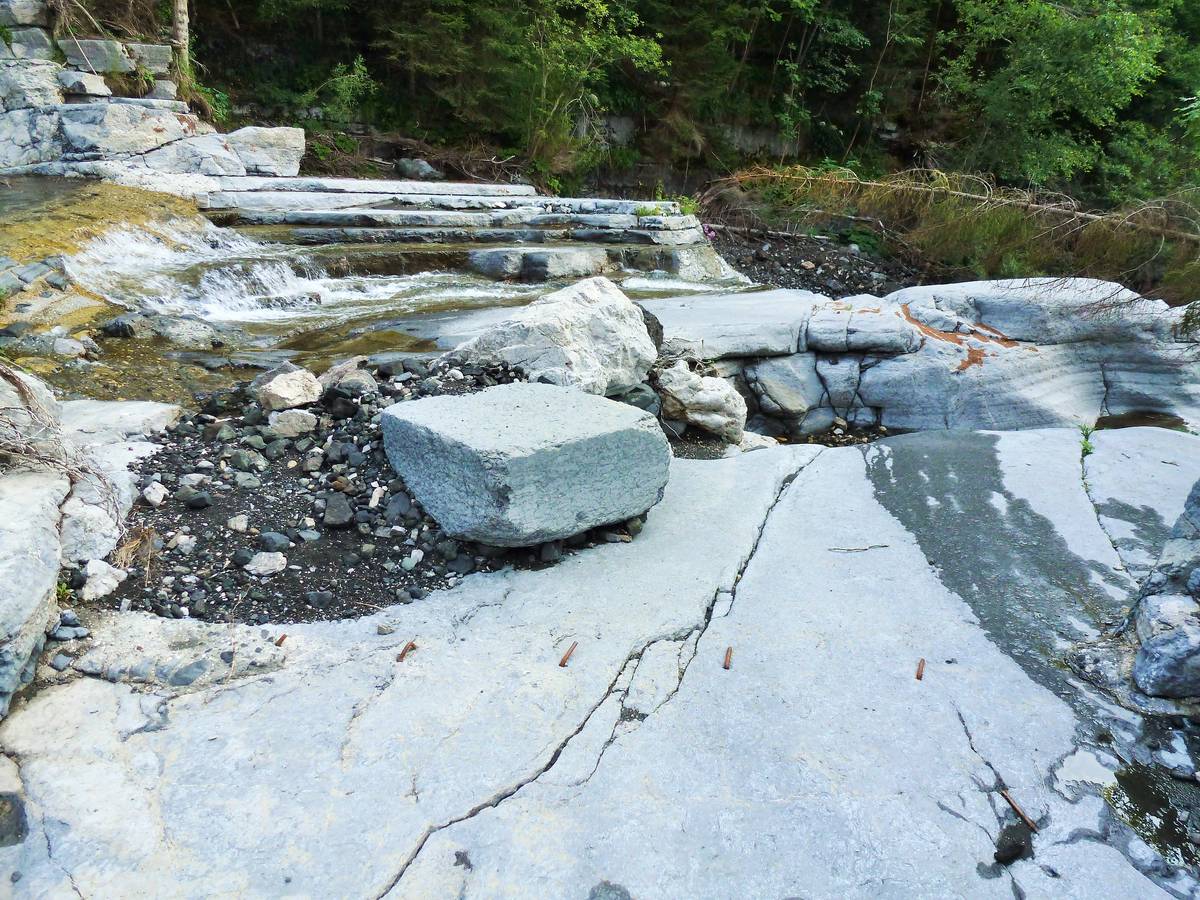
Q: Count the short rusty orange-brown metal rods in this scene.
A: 5